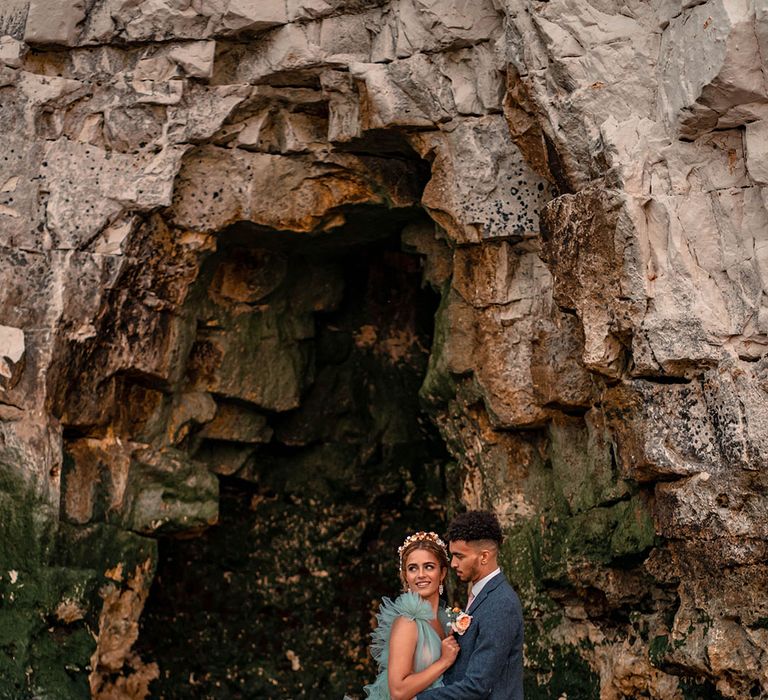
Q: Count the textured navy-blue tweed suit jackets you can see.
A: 1